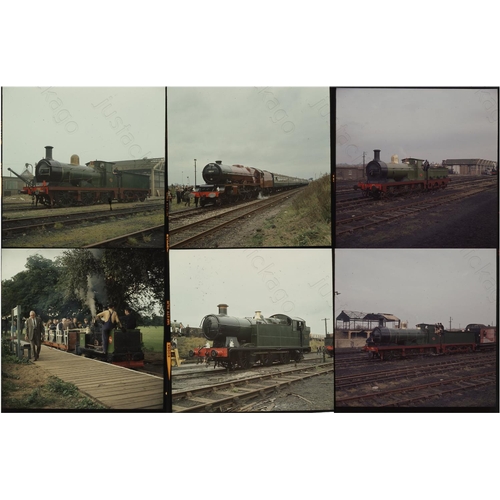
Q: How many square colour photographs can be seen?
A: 6